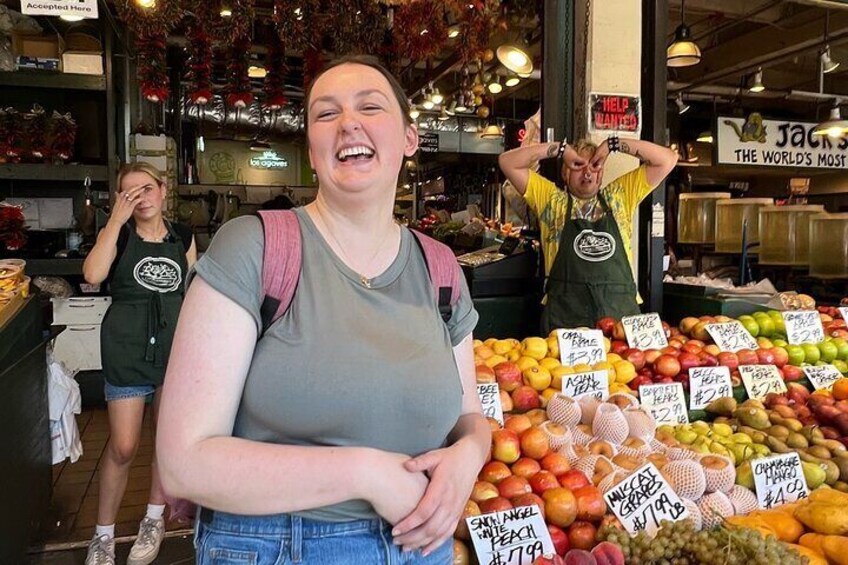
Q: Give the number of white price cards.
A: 14